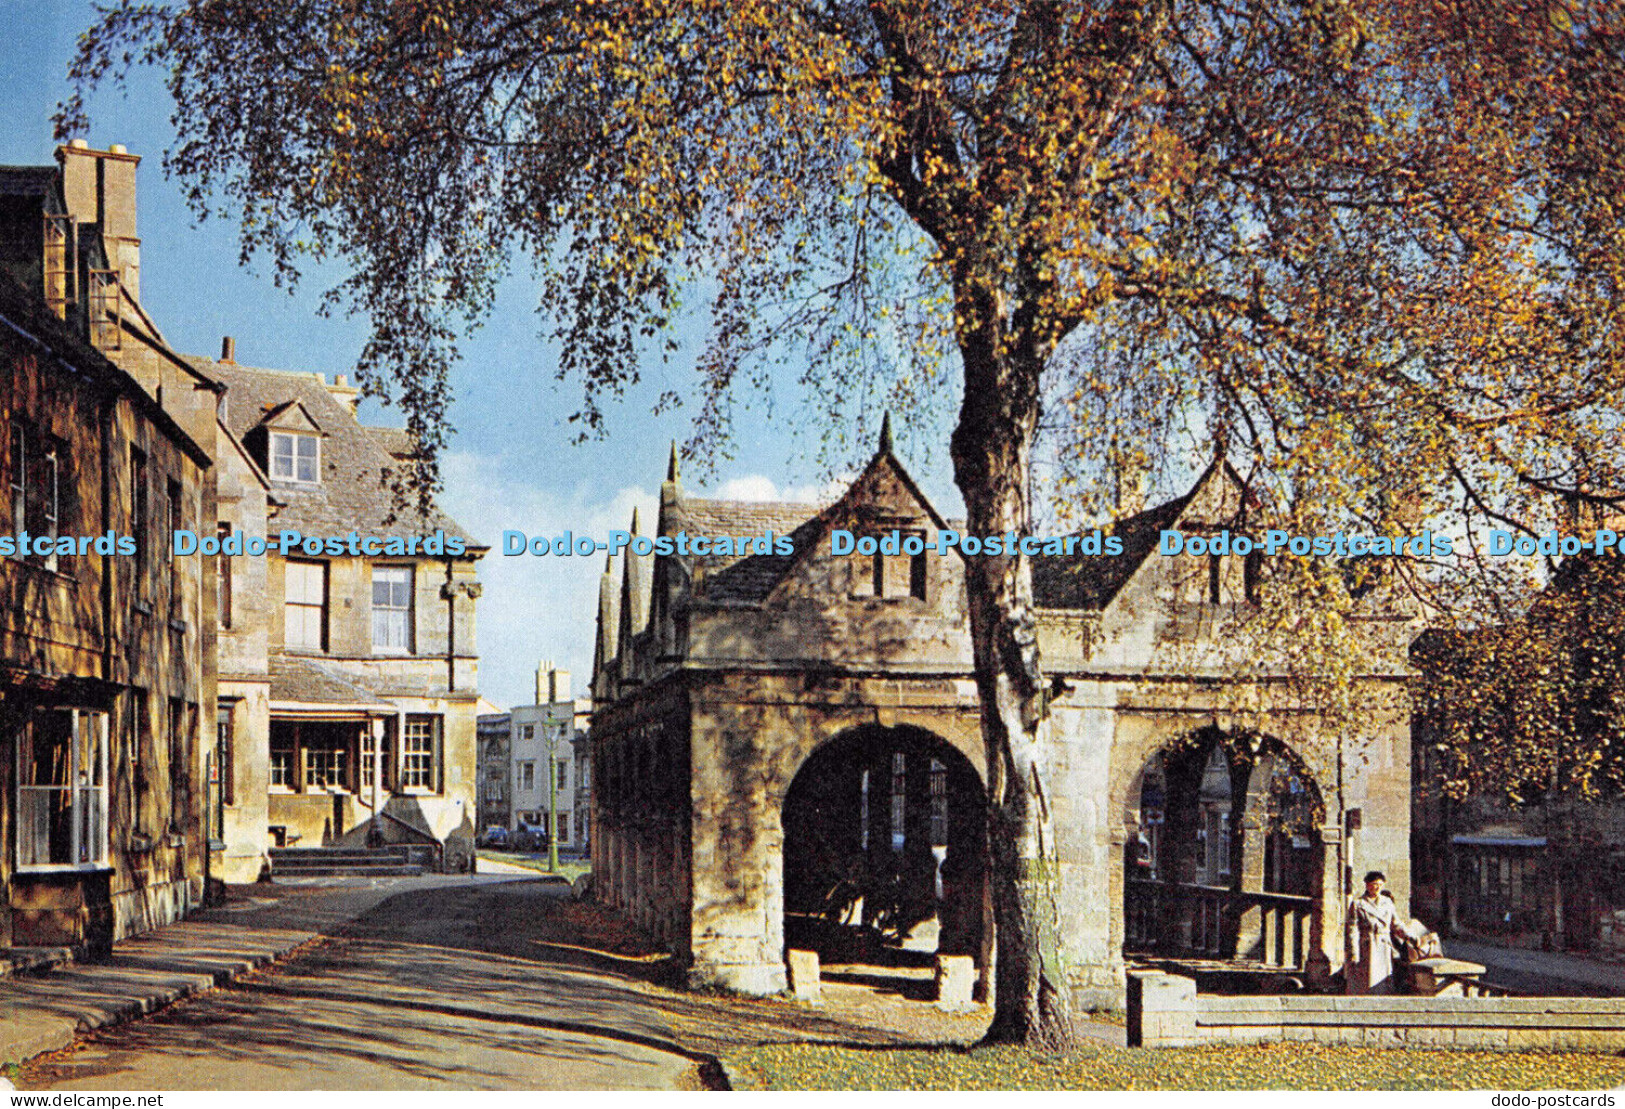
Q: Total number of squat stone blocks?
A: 2